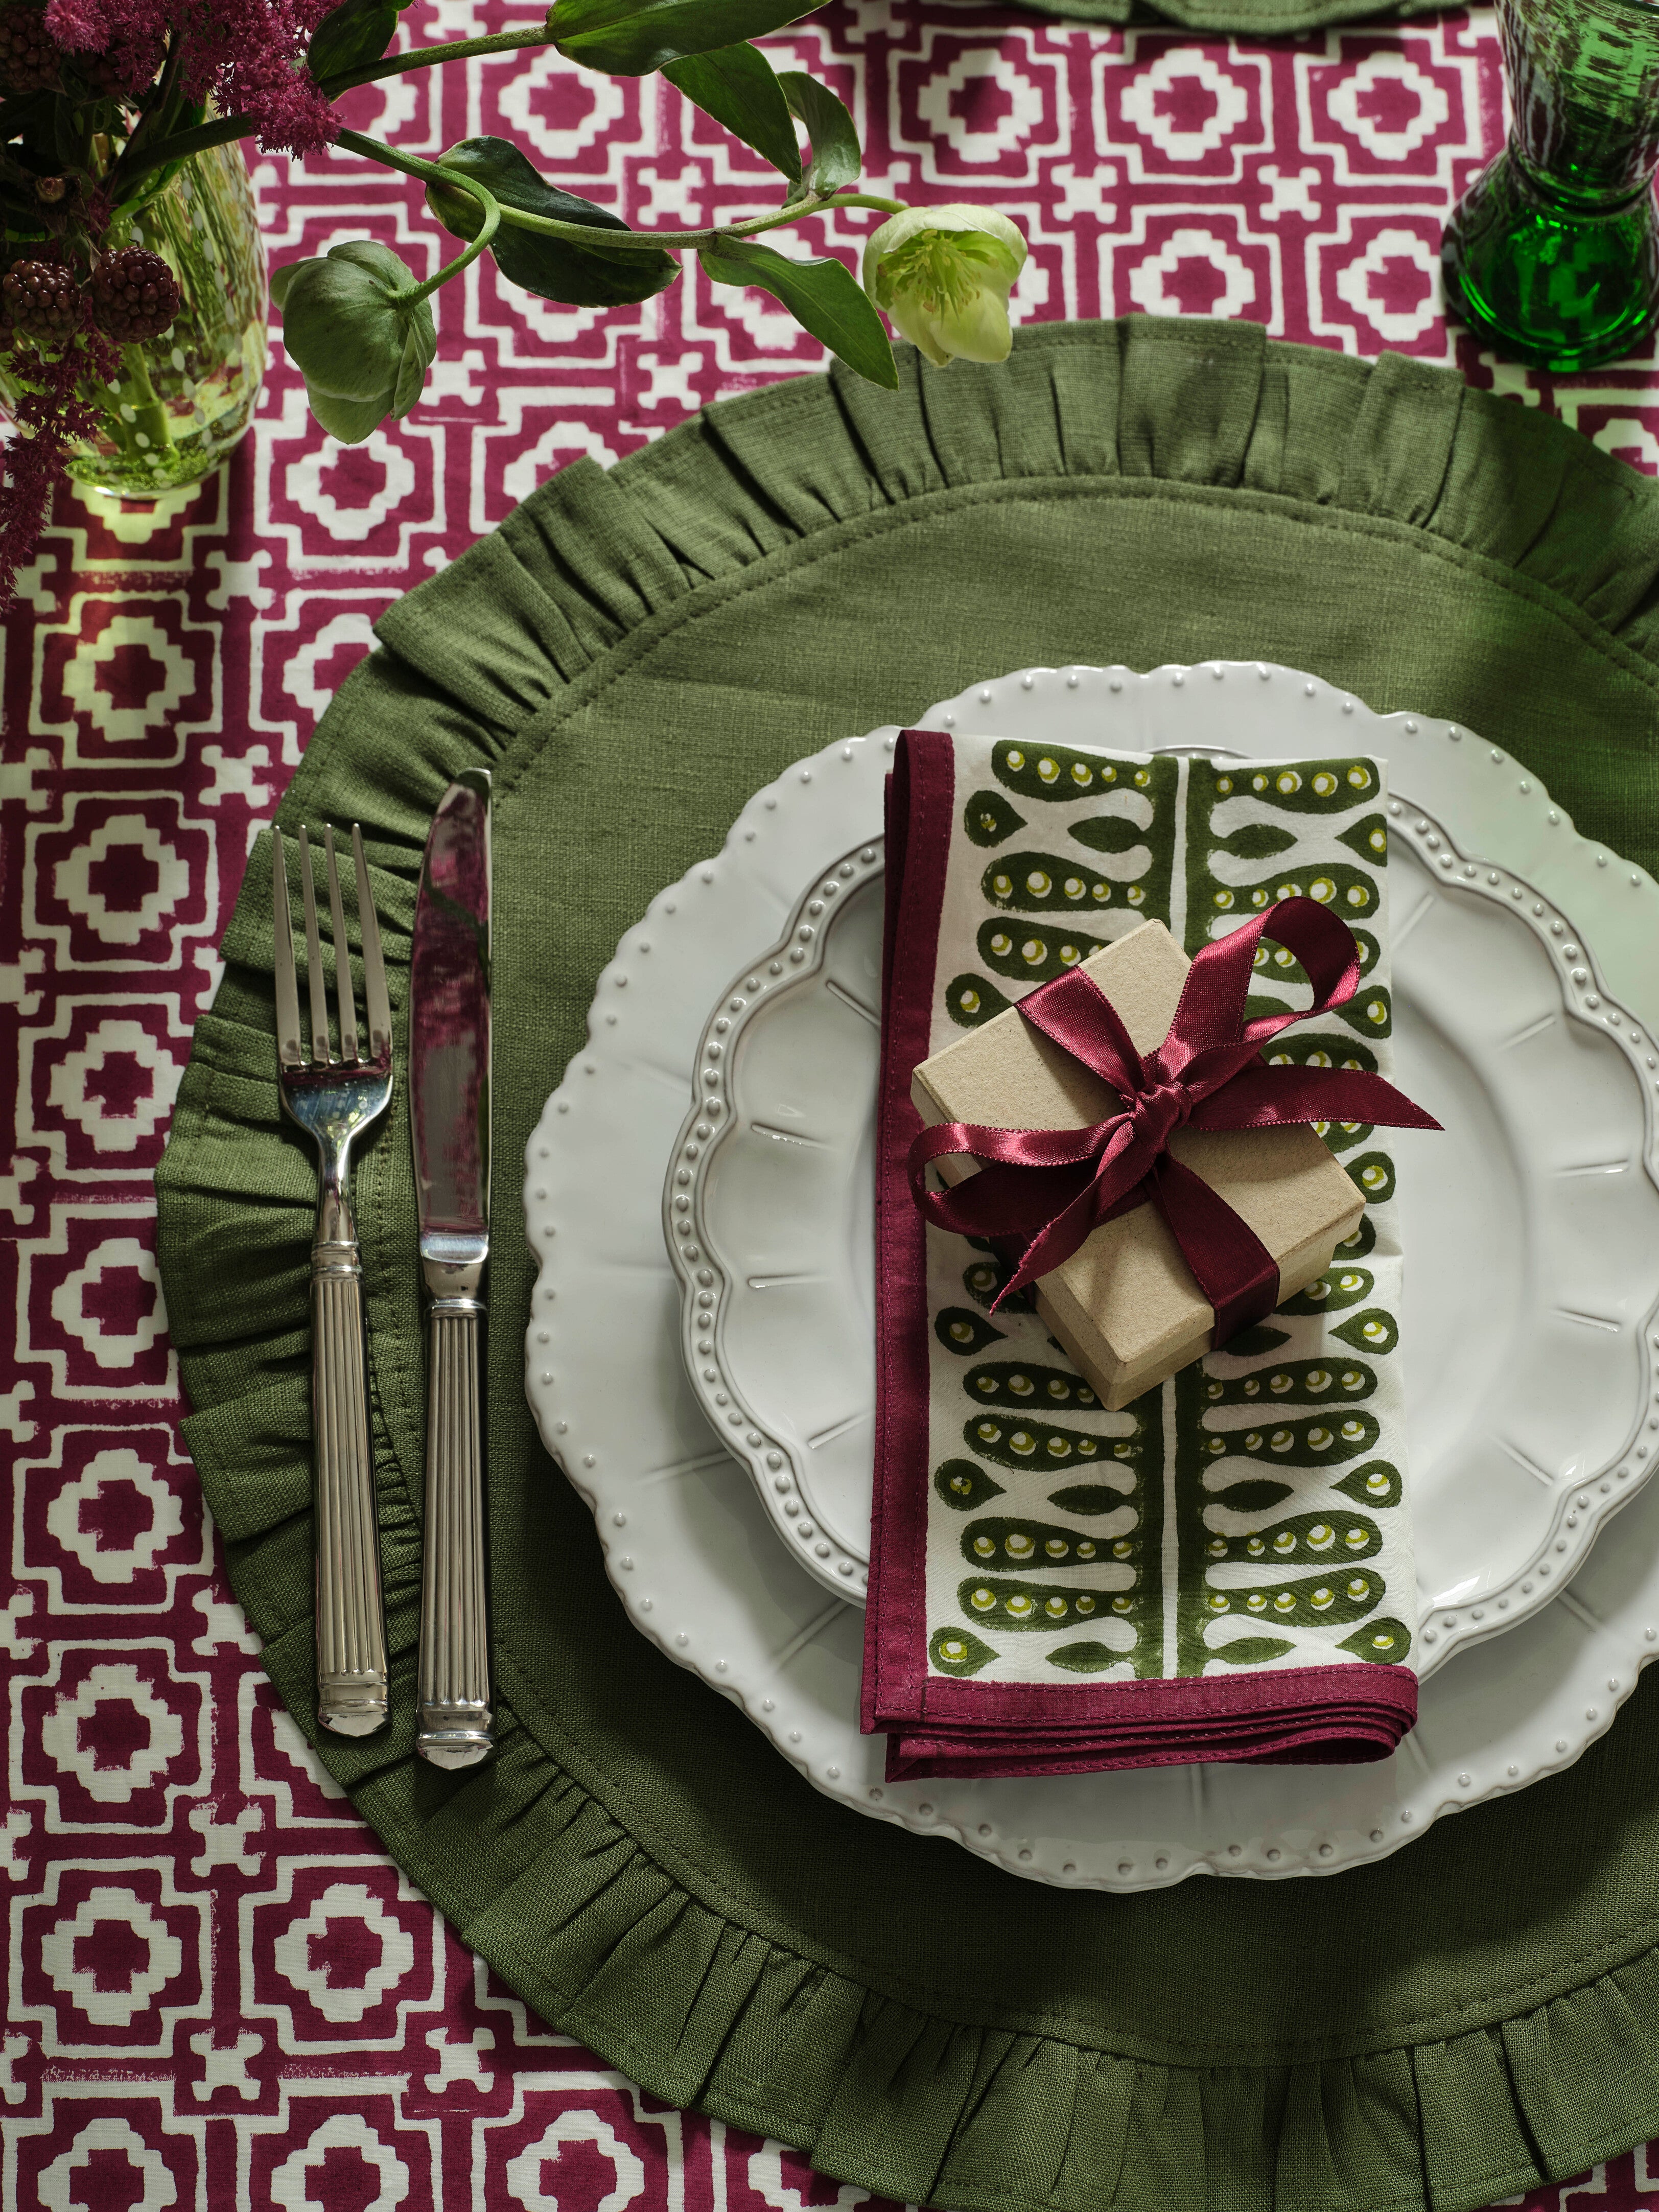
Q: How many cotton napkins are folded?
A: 1